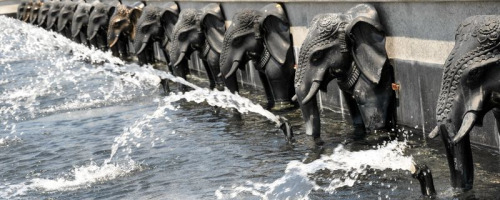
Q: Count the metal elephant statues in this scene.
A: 14